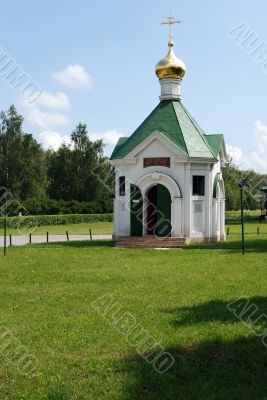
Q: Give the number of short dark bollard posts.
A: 7